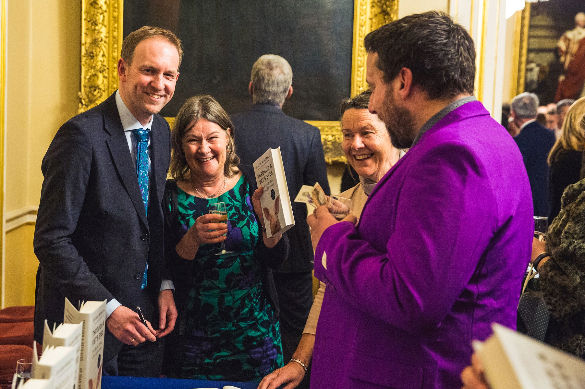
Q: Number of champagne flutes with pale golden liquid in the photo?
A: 1